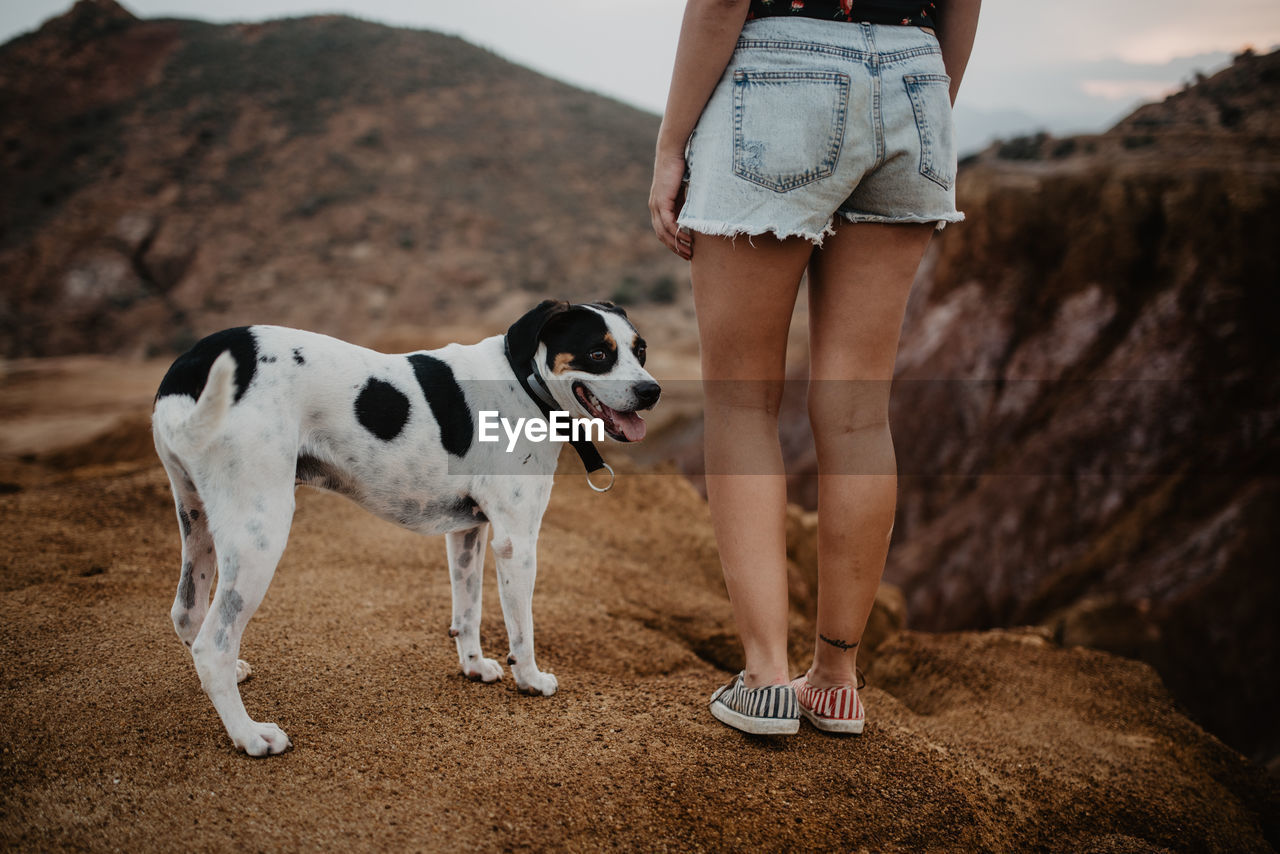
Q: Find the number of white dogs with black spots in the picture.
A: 1